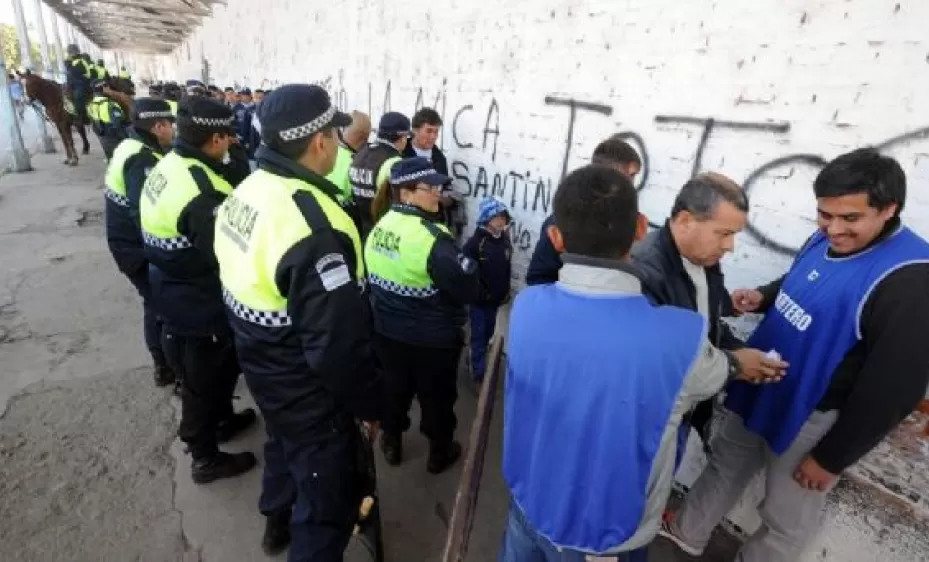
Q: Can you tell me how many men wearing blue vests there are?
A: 2